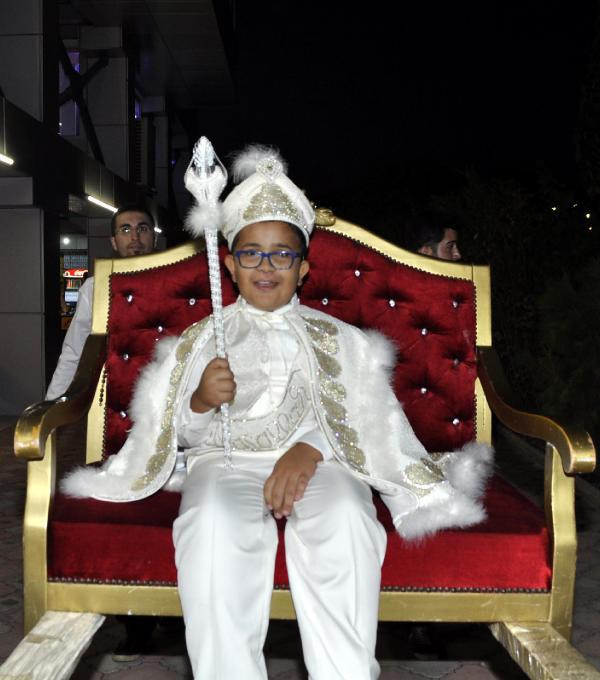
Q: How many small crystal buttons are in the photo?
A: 13